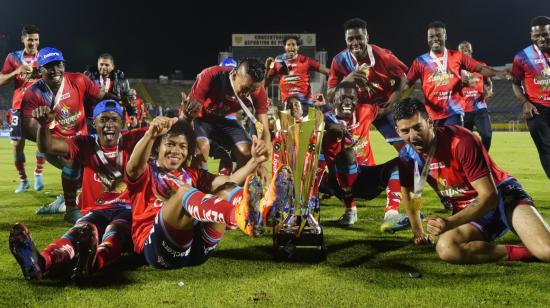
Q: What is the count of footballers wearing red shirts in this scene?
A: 12